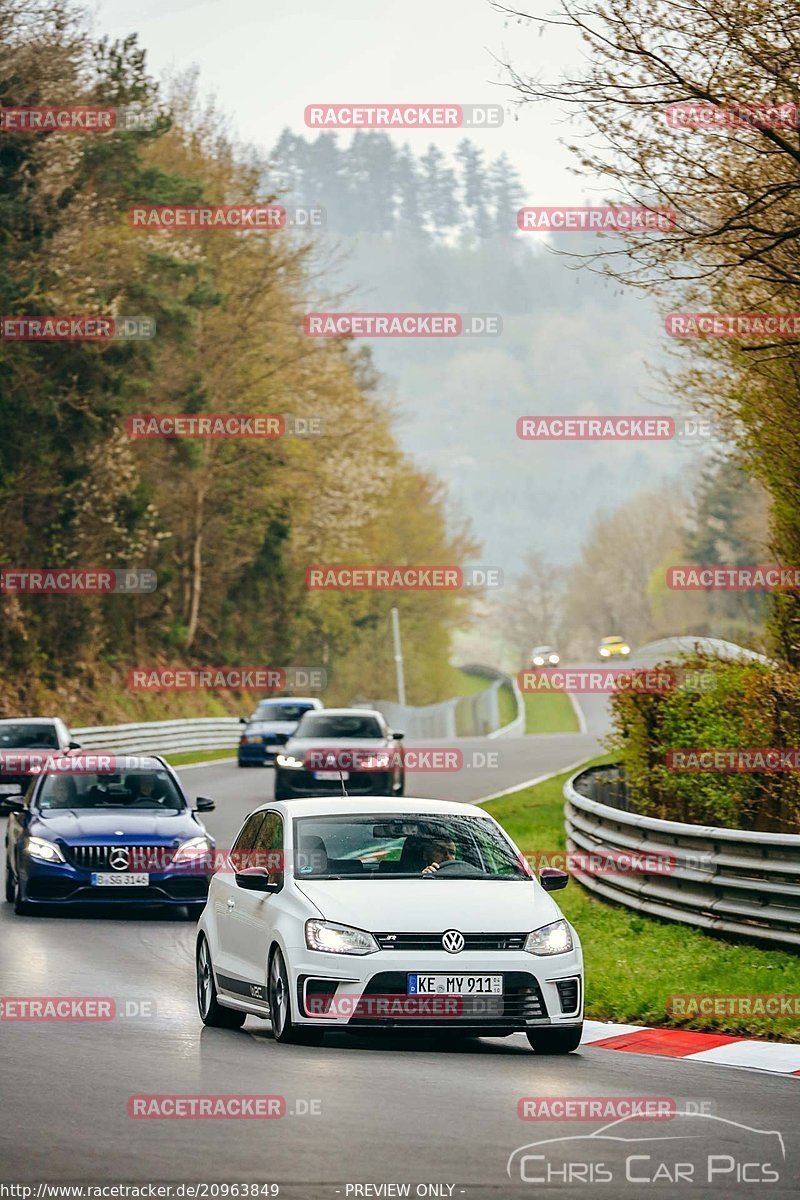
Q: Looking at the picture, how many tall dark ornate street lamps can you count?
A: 0